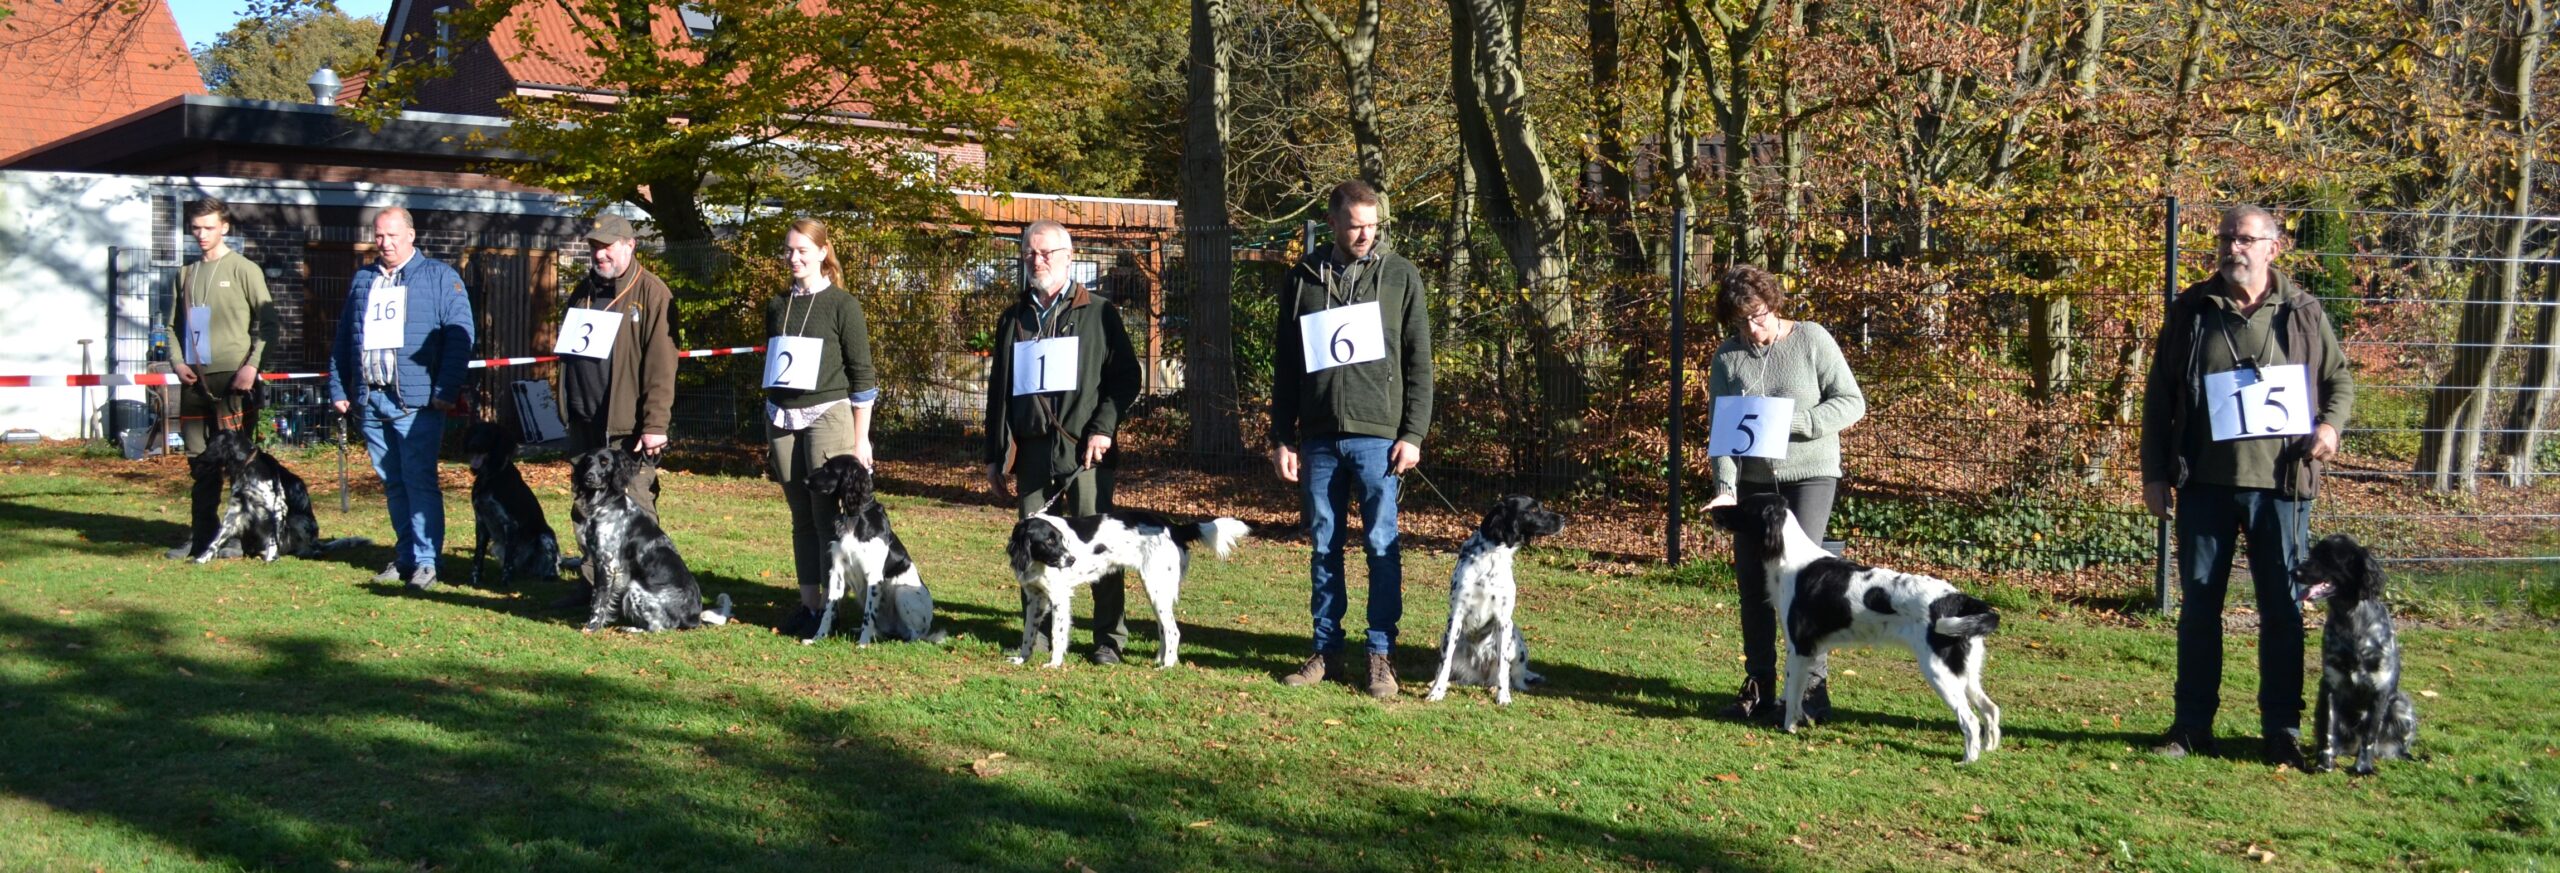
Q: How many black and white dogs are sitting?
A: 6